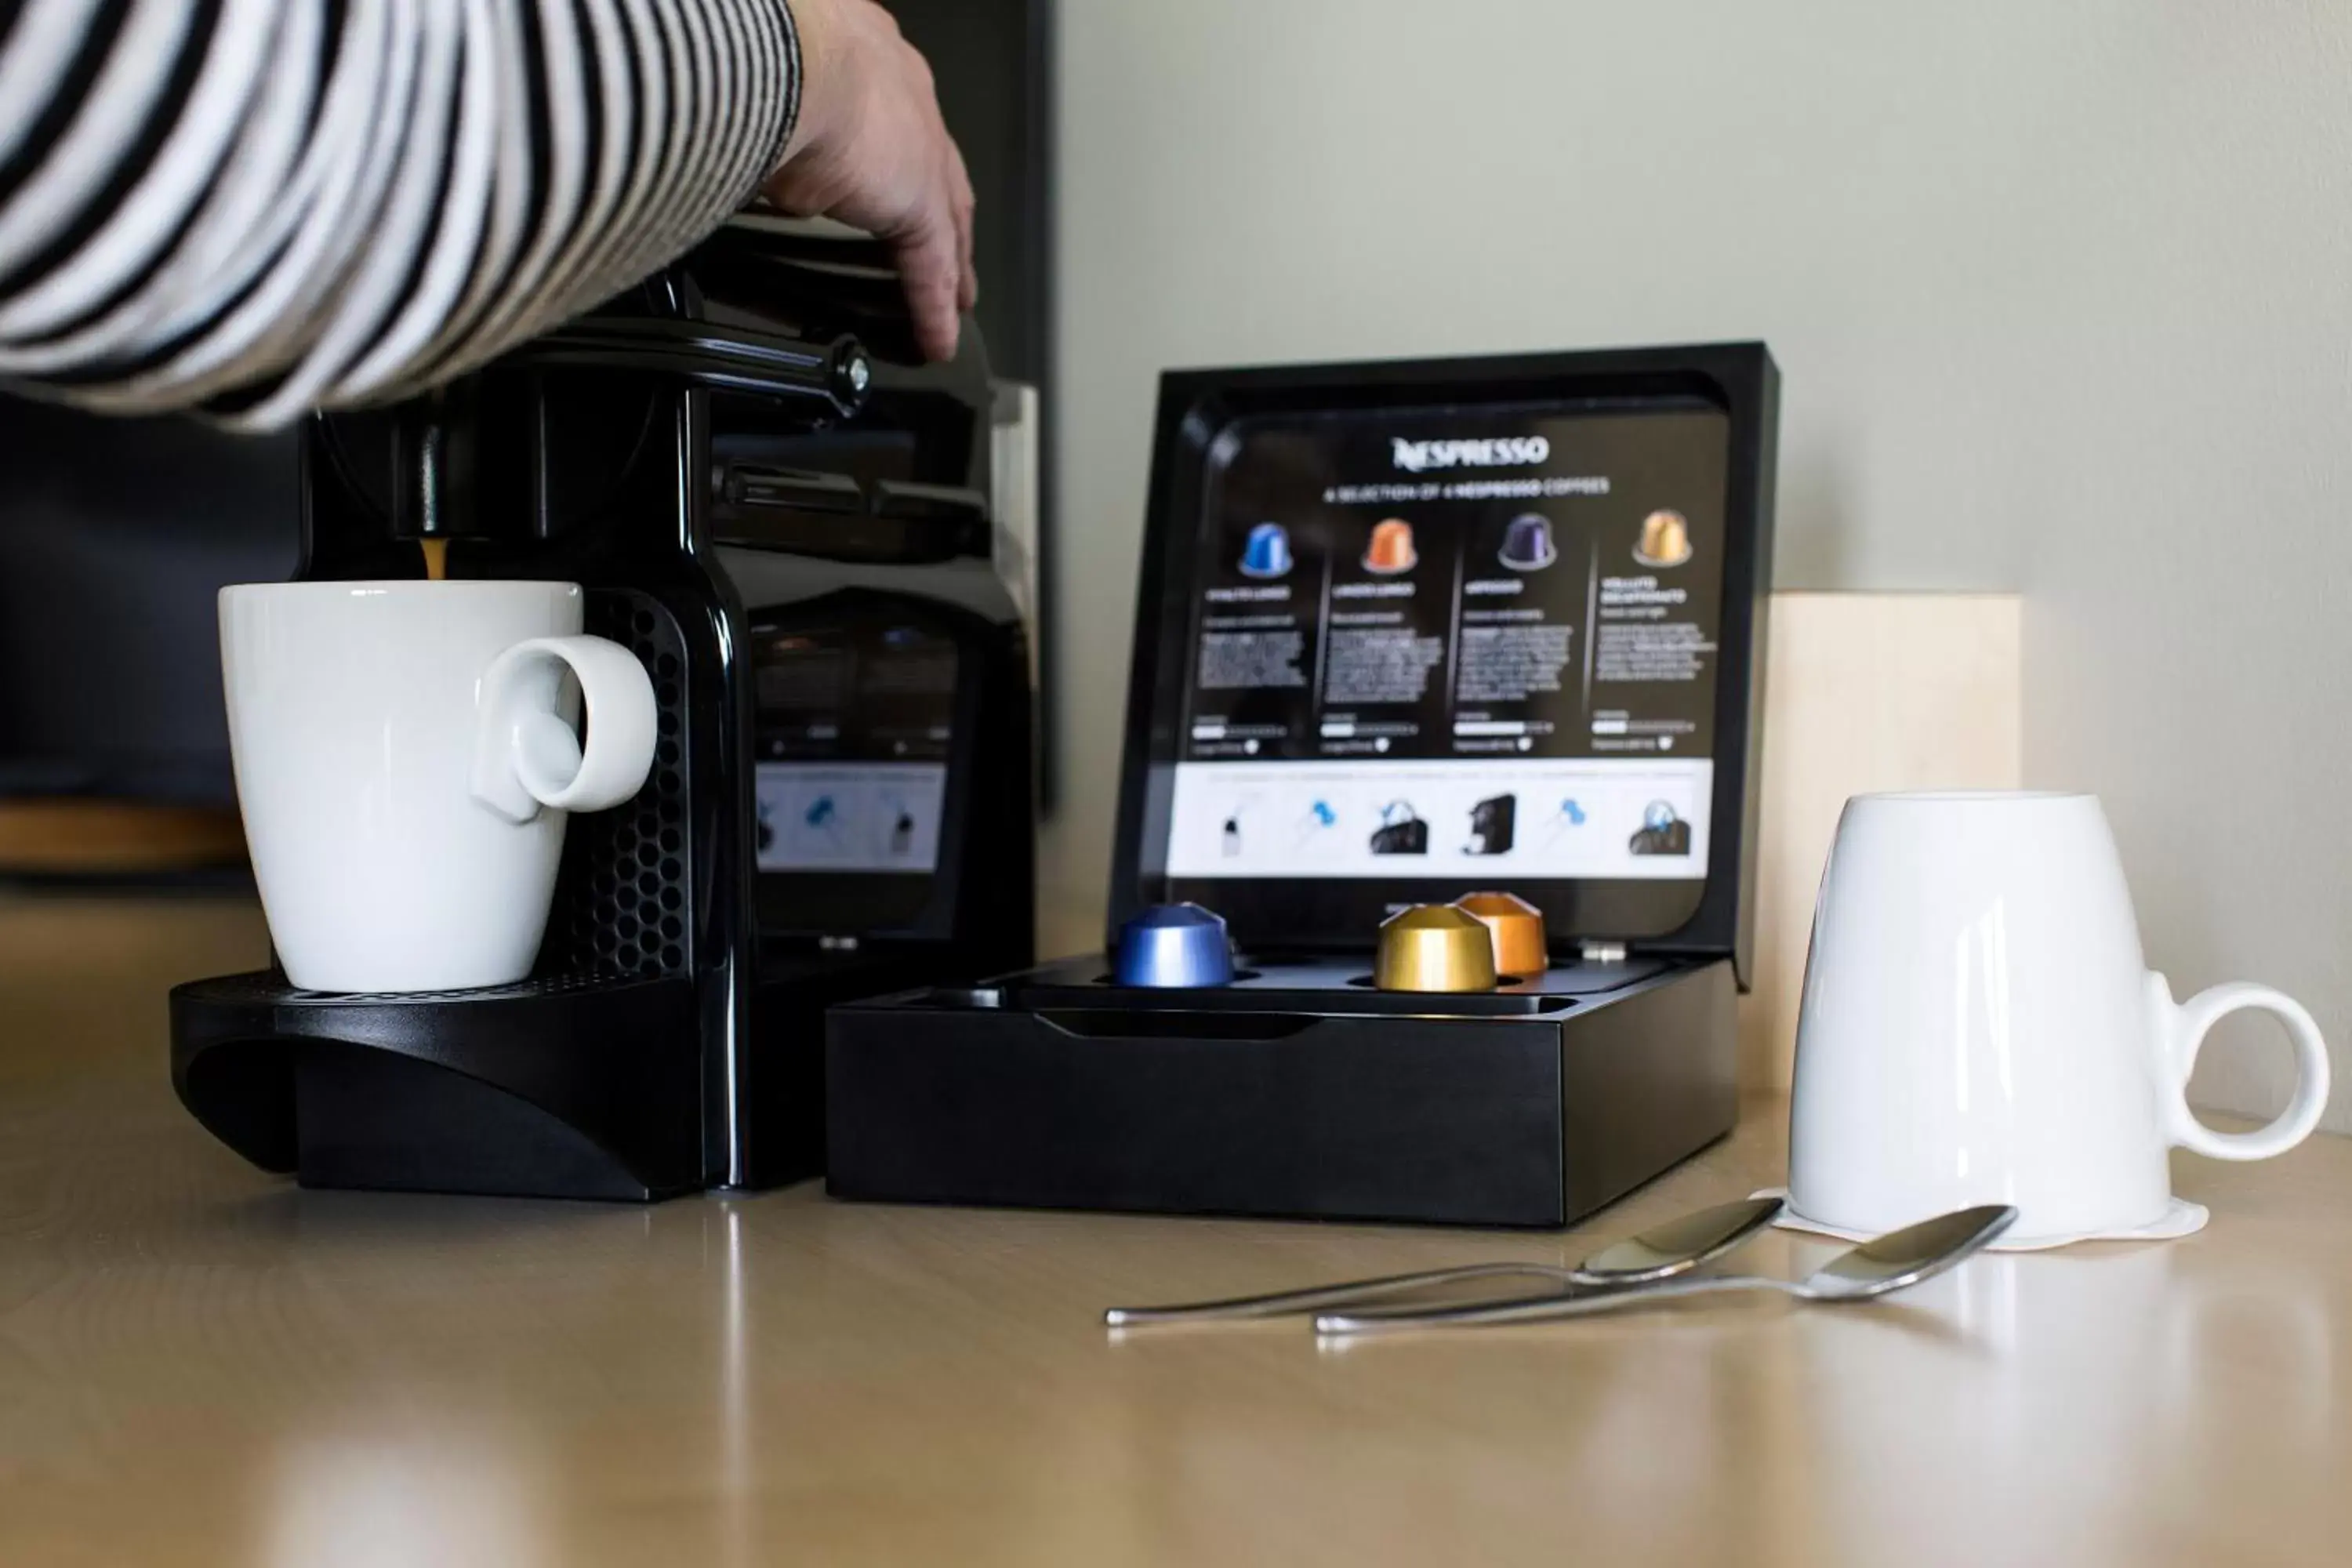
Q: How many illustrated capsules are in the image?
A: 4